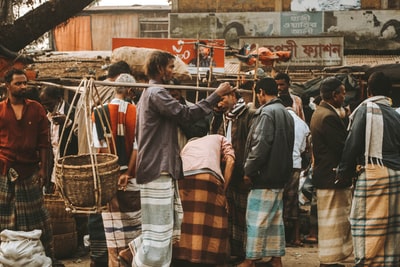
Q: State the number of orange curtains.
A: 1